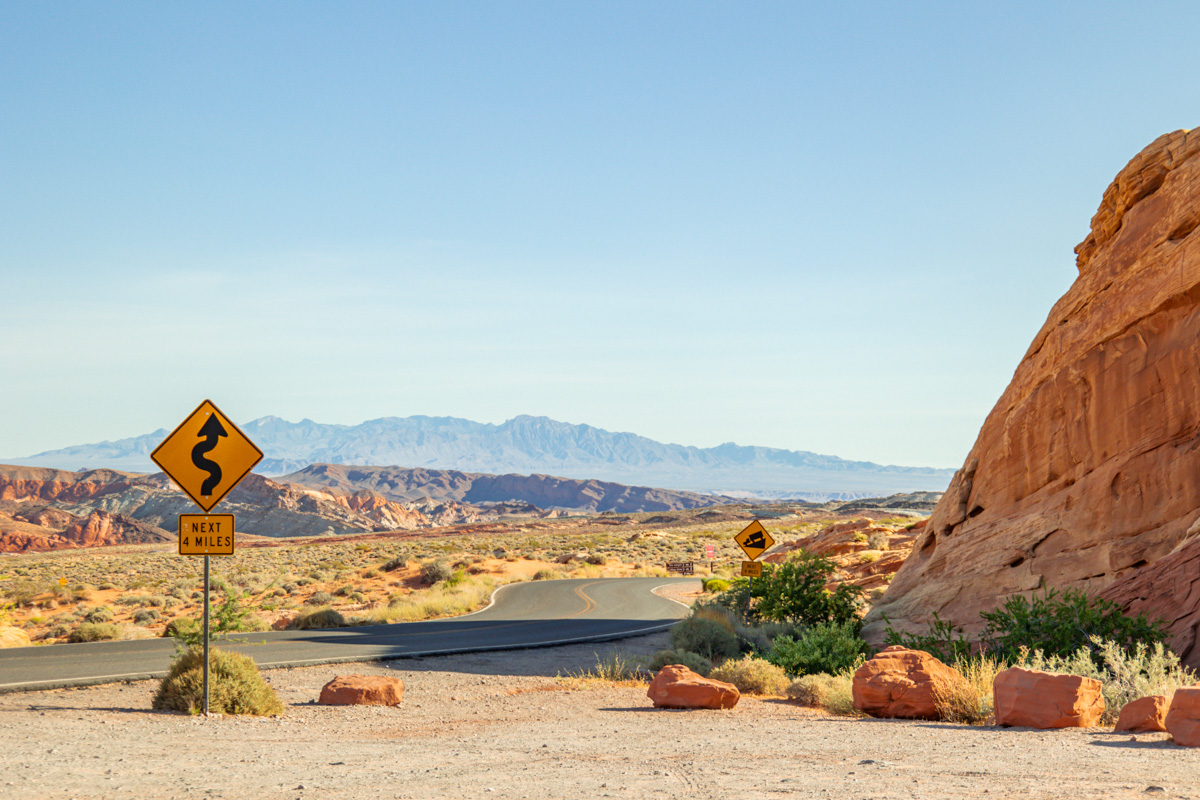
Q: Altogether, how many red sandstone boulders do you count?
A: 6